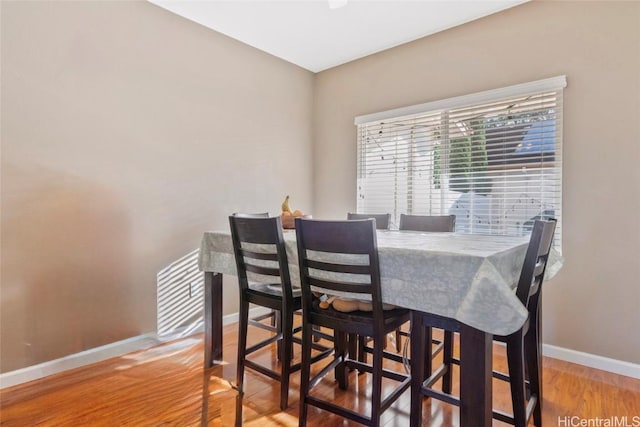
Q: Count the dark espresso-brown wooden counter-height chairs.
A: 6